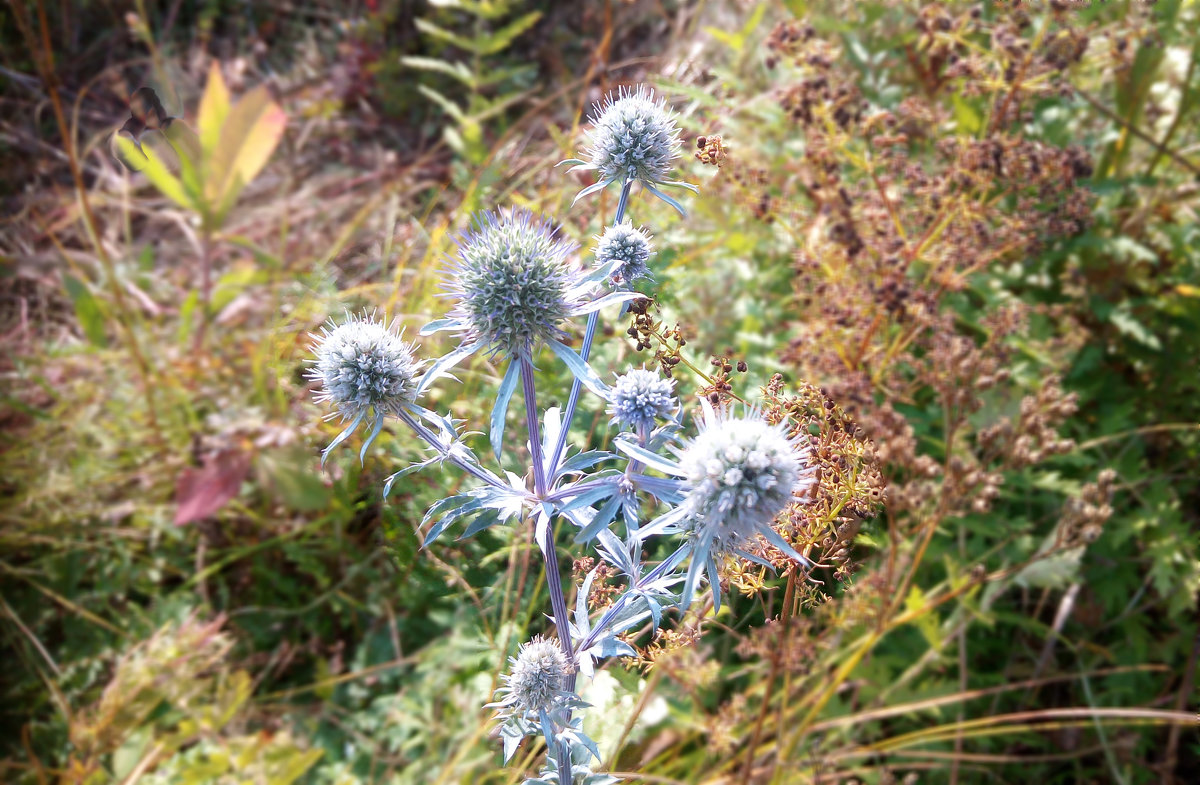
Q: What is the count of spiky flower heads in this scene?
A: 7